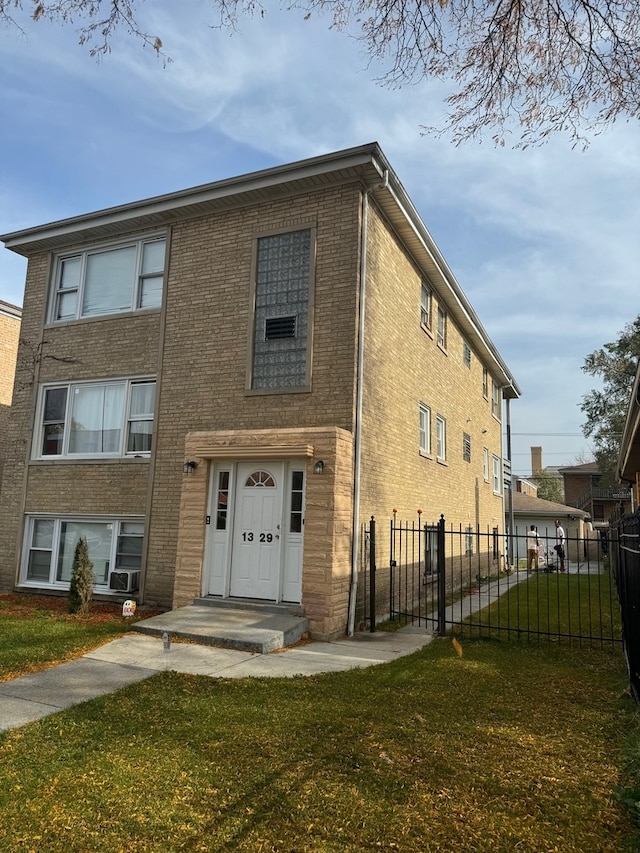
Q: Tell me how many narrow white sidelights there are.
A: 2